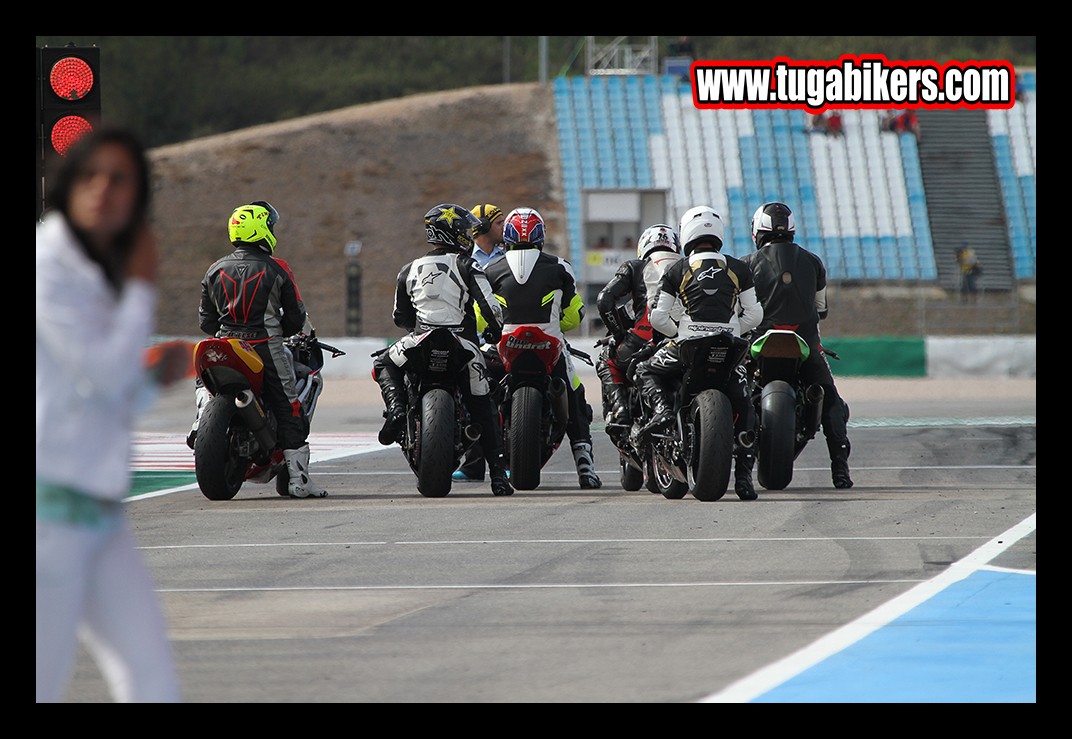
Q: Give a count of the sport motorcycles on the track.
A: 6